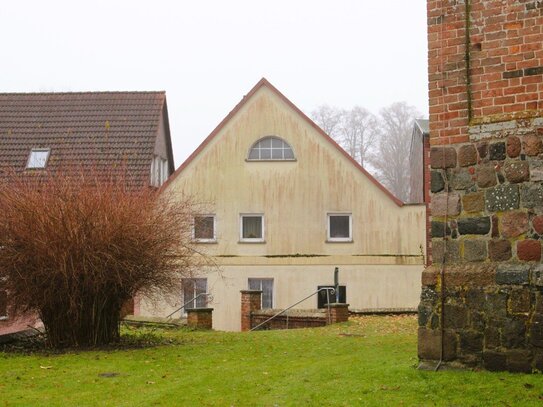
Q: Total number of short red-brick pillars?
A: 3